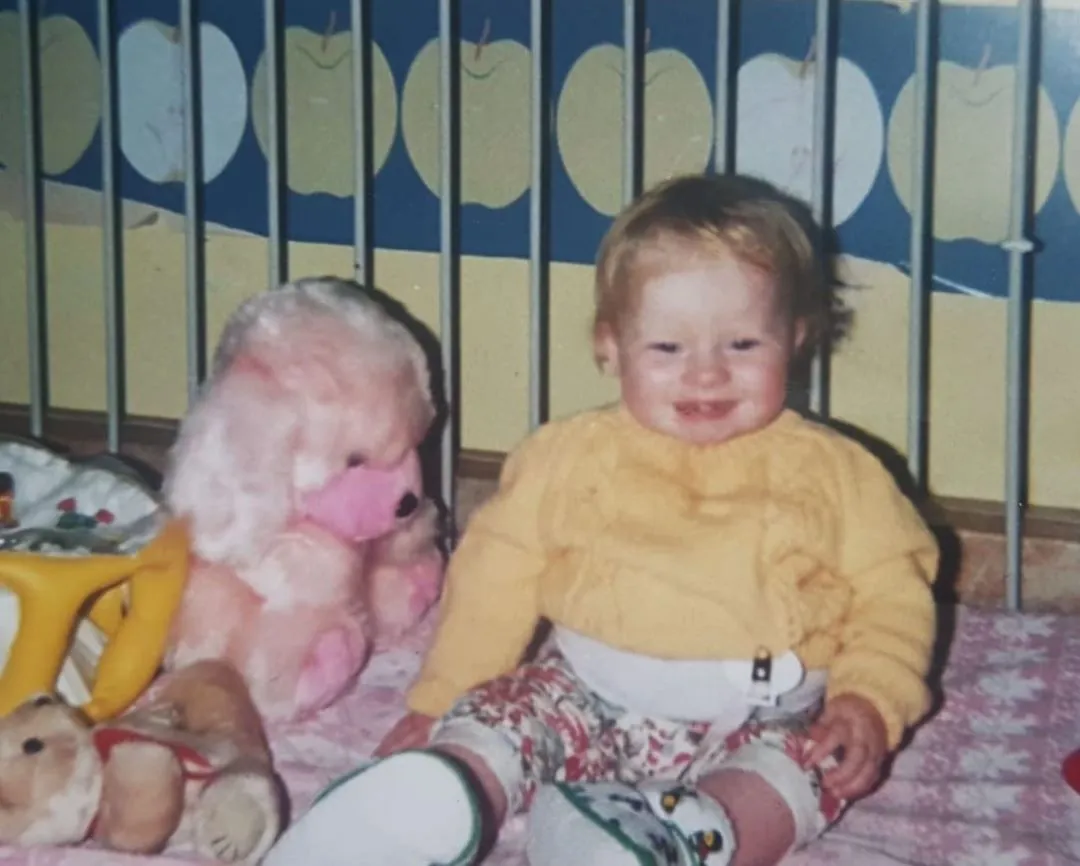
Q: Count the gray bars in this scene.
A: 12